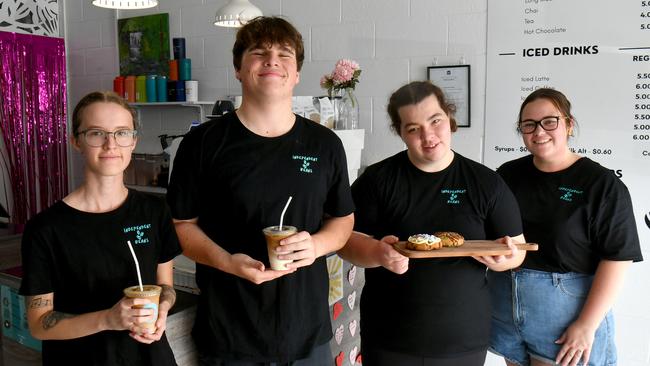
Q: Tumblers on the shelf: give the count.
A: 11